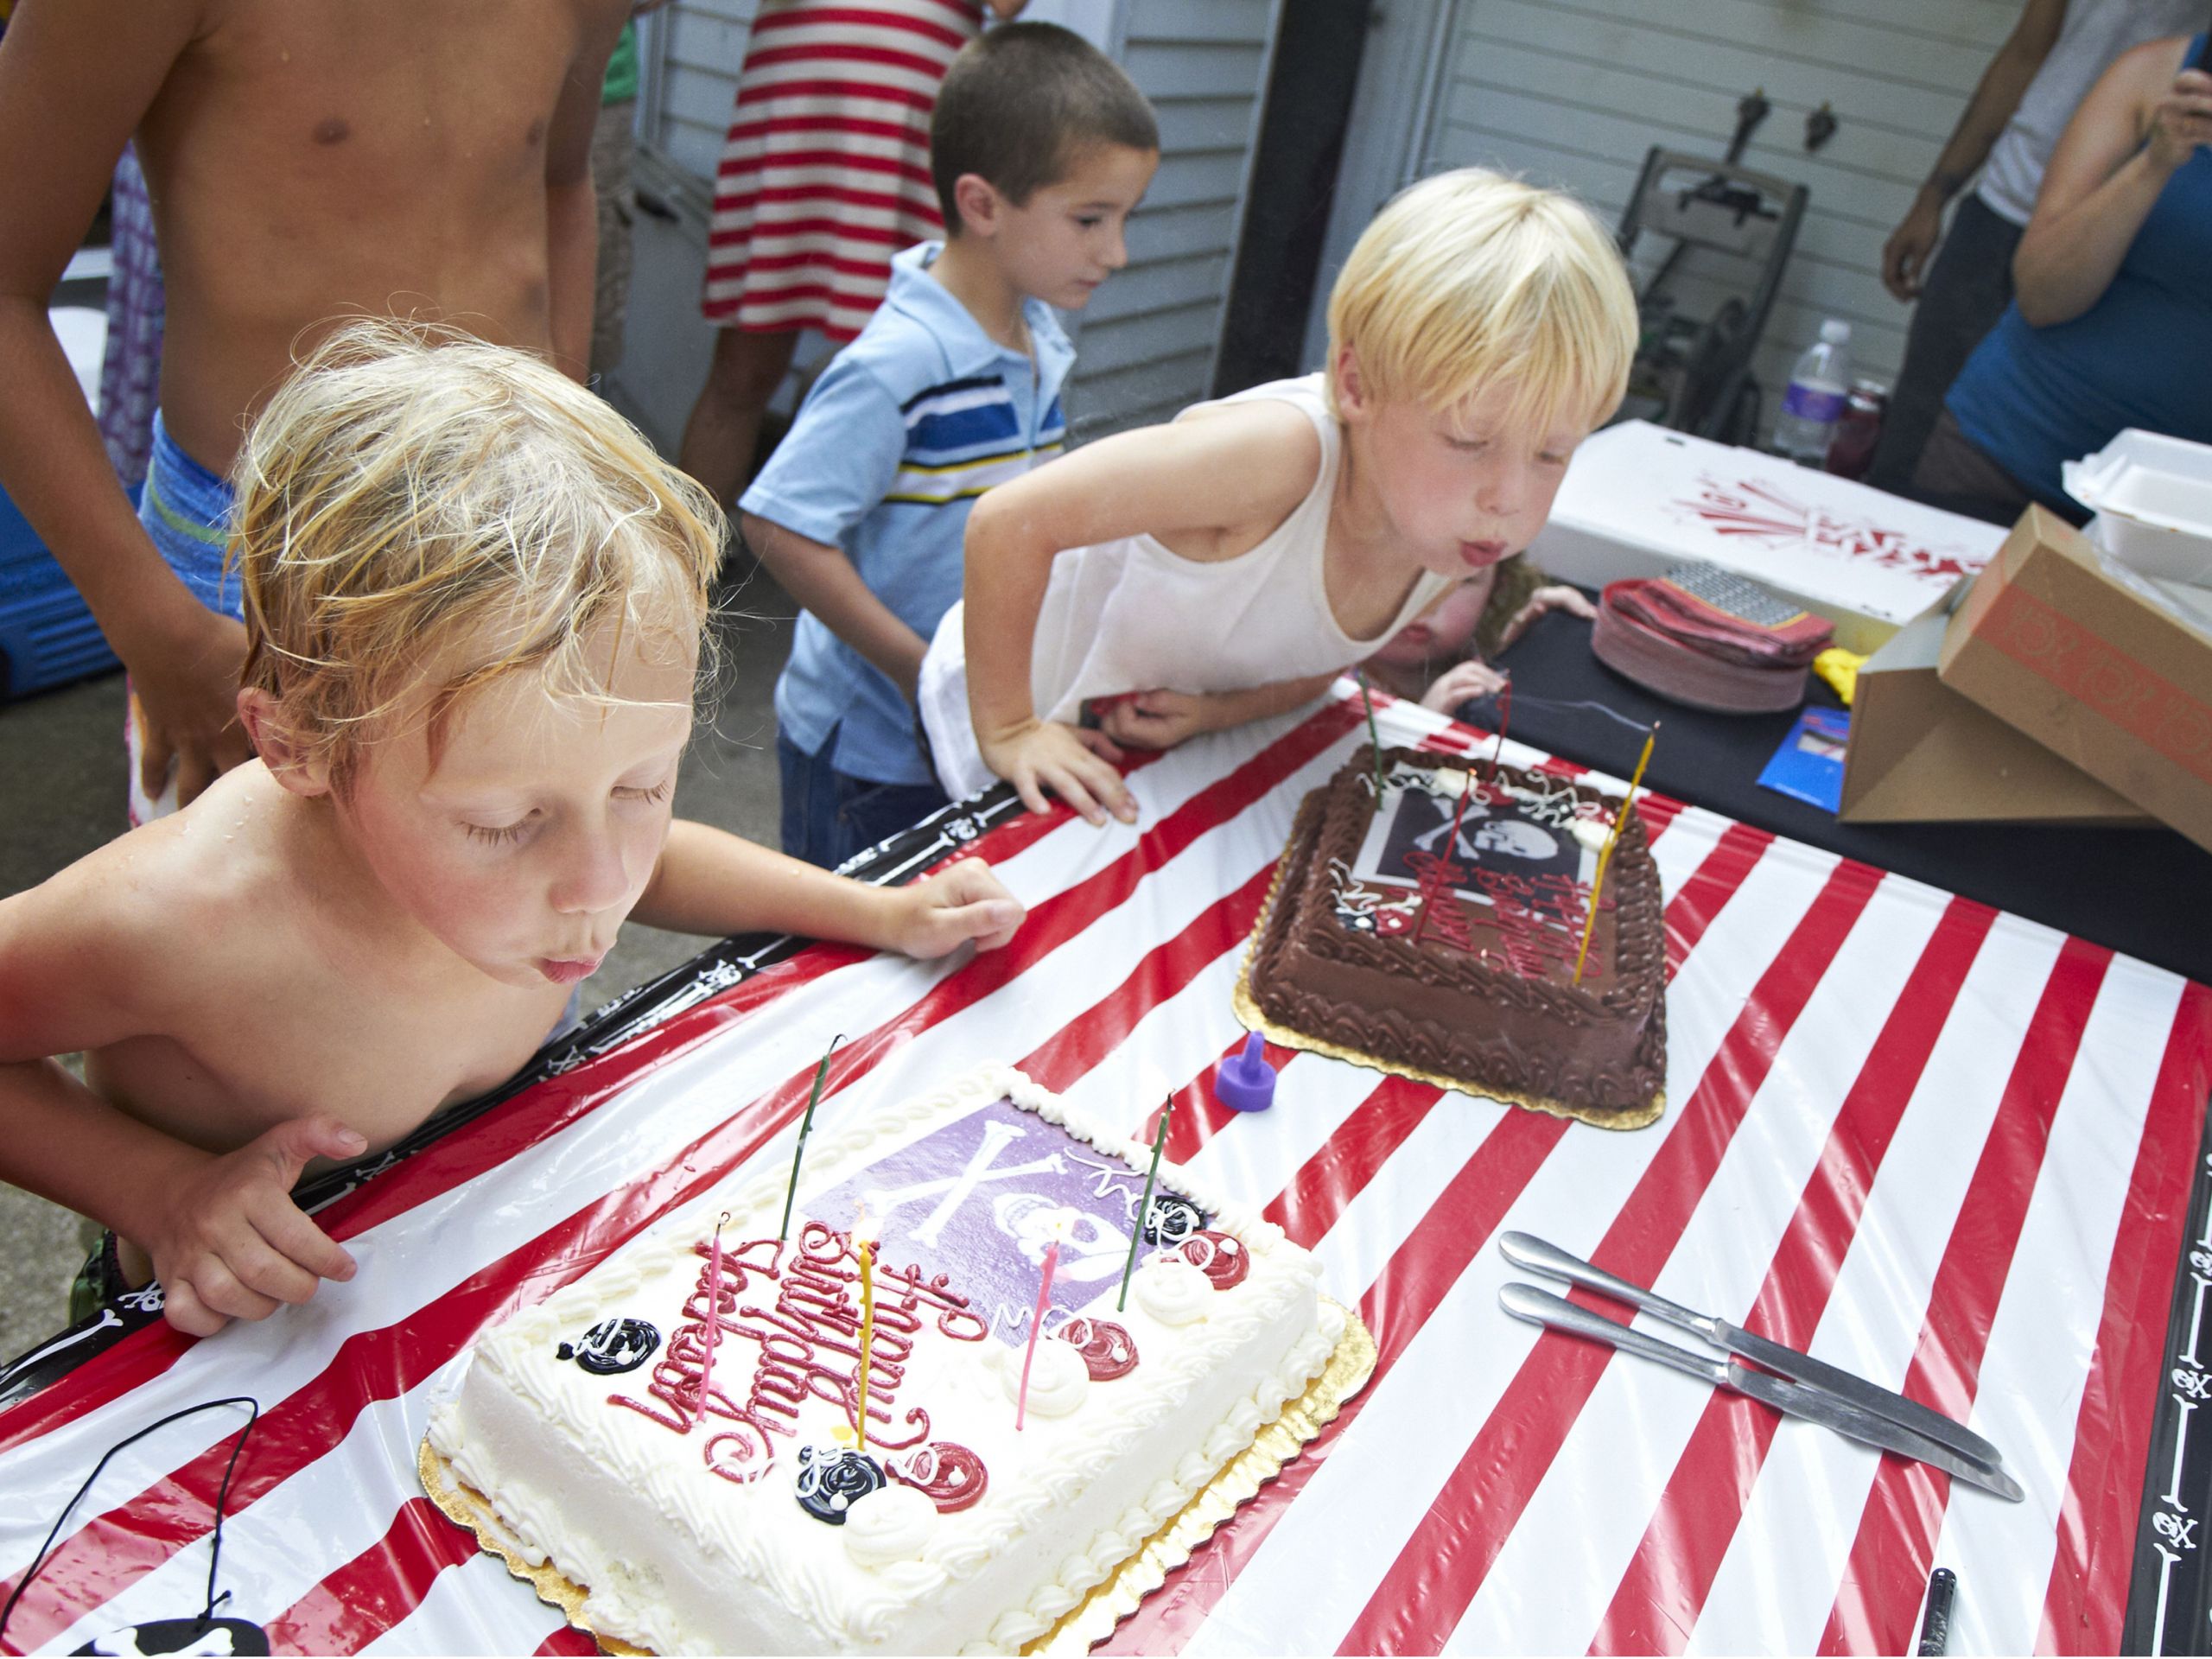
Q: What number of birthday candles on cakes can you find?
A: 10